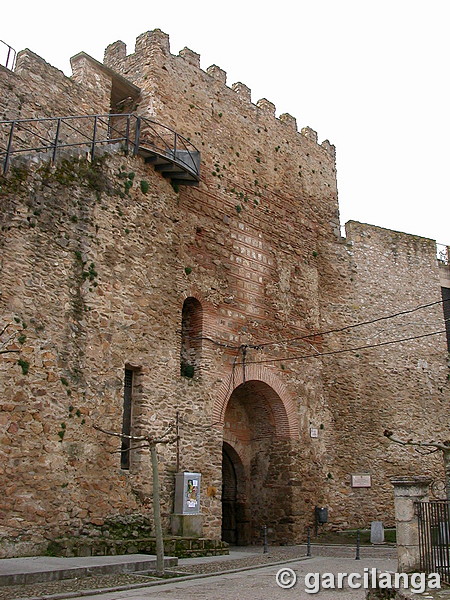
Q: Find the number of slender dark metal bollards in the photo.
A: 3